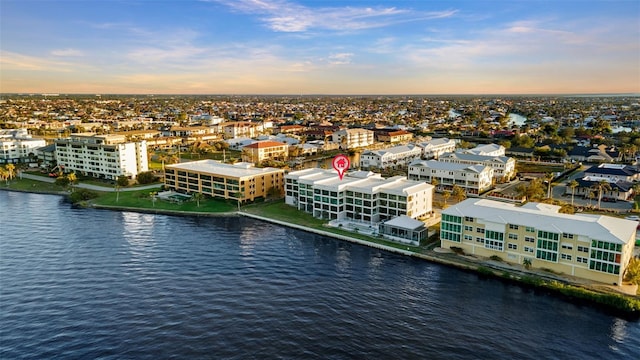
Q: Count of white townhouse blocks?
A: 5